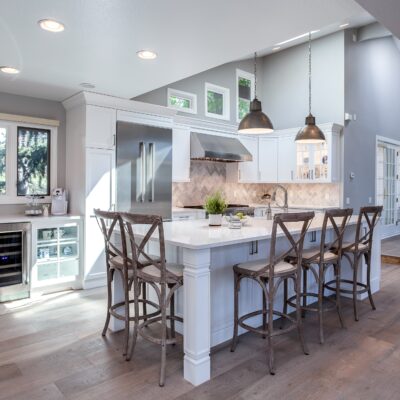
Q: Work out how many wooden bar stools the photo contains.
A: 5